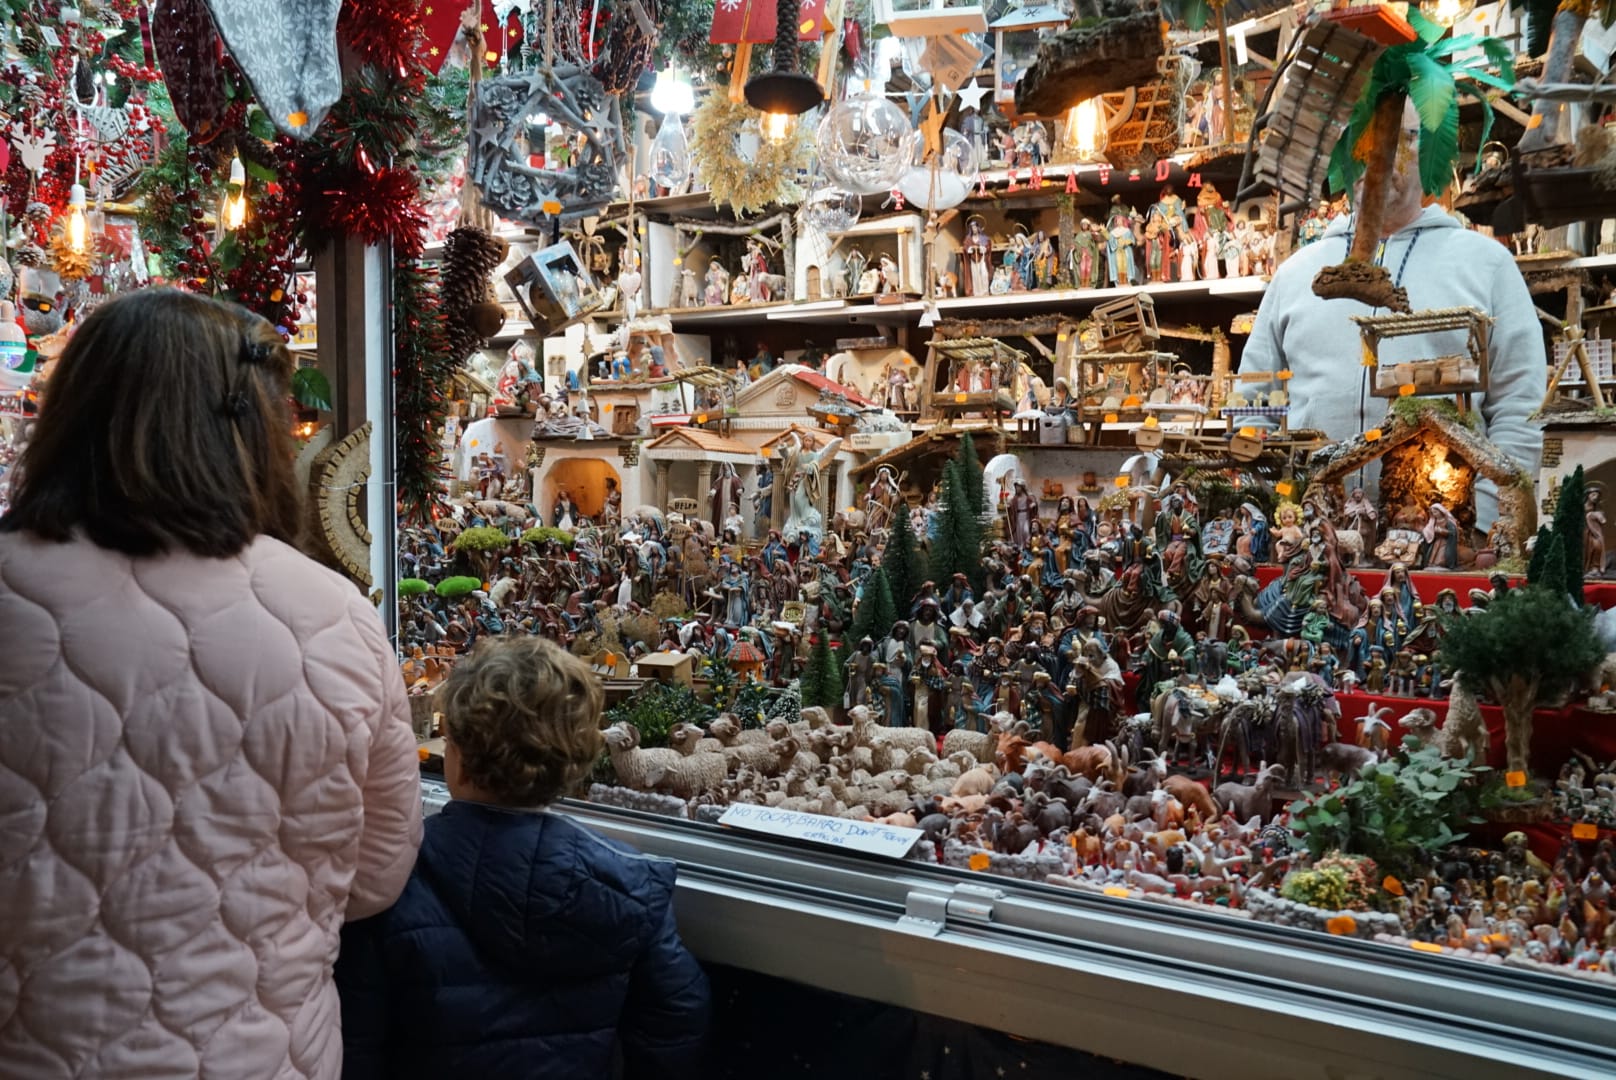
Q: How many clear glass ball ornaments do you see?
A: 3